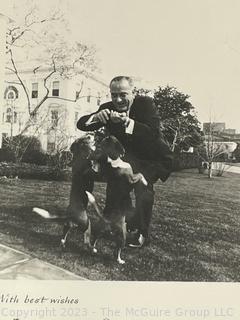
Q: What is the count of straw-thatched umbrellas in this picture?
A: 0